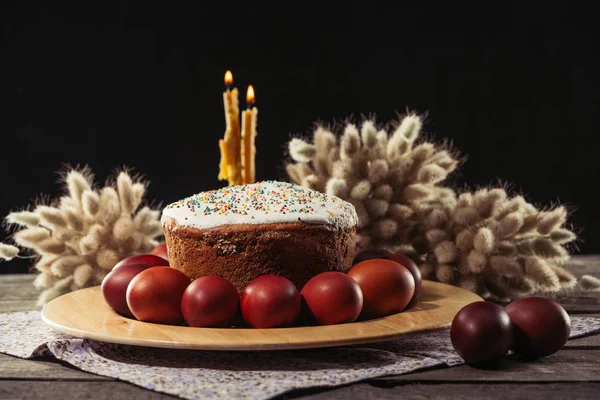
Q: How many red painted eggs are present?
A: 12